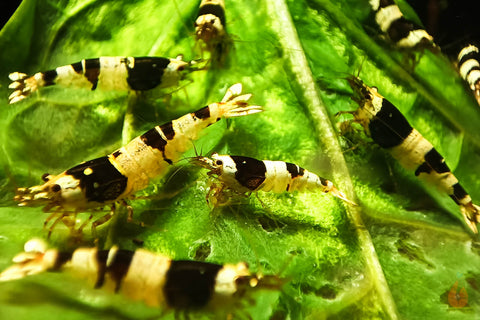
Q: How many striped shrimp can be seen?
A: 8